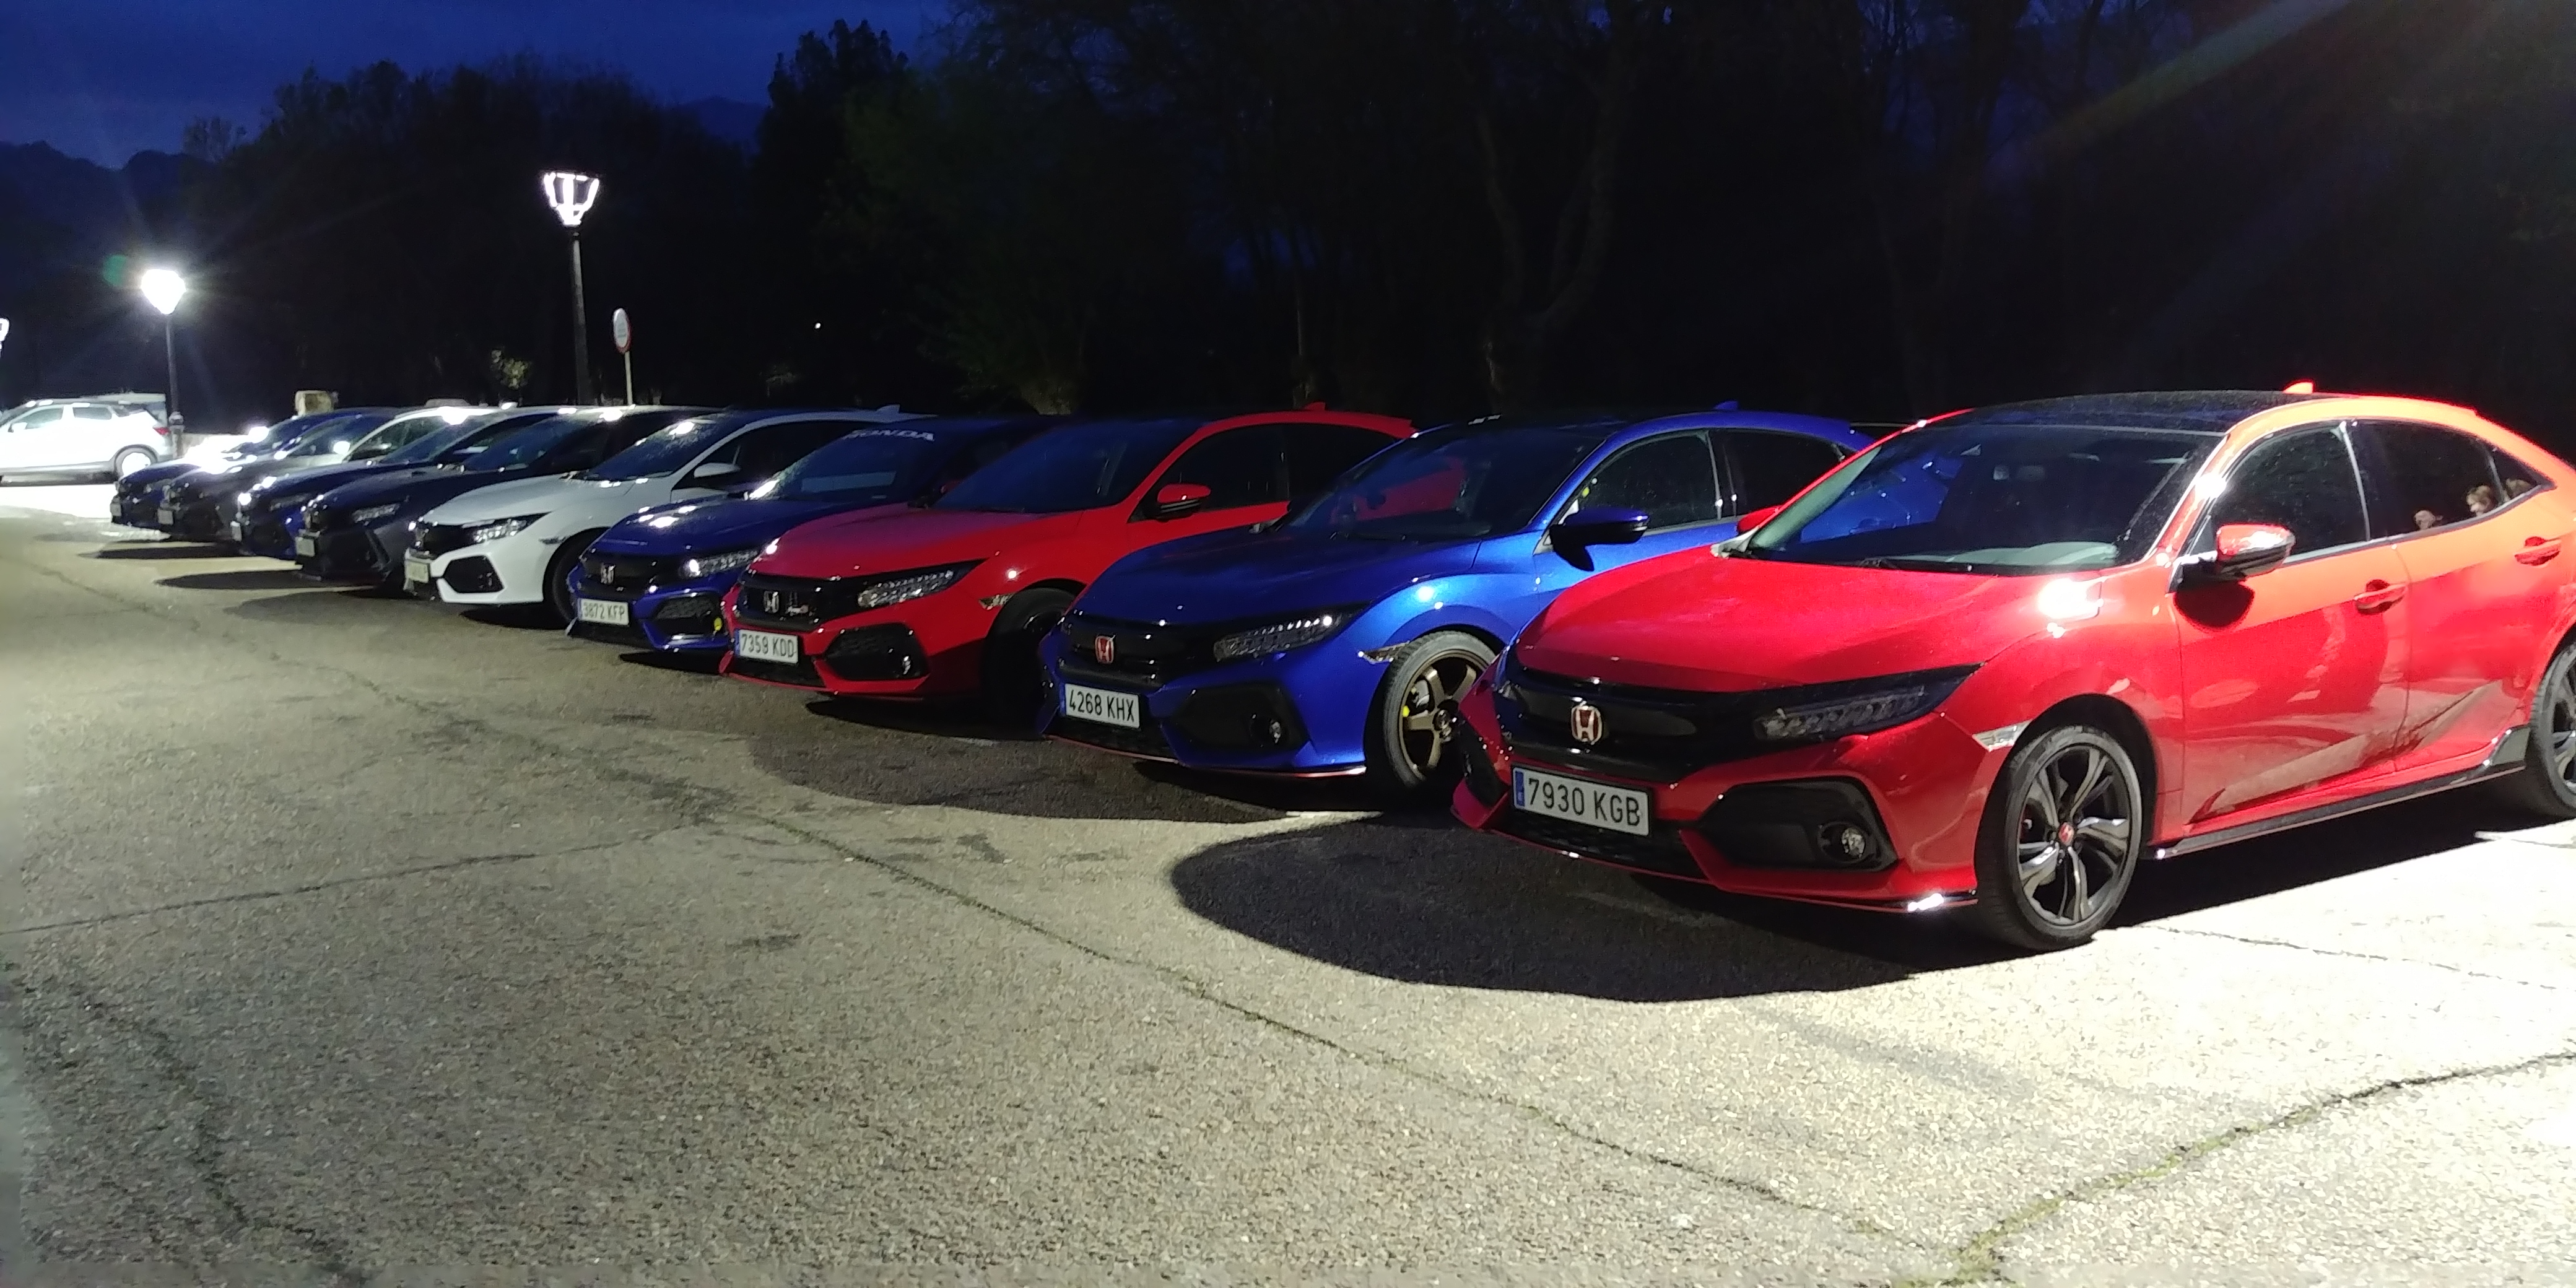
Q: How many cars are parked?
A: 10